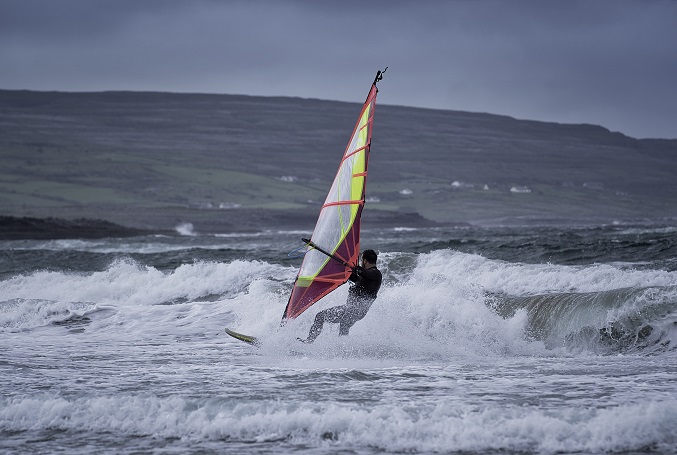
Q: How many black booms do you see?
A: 1